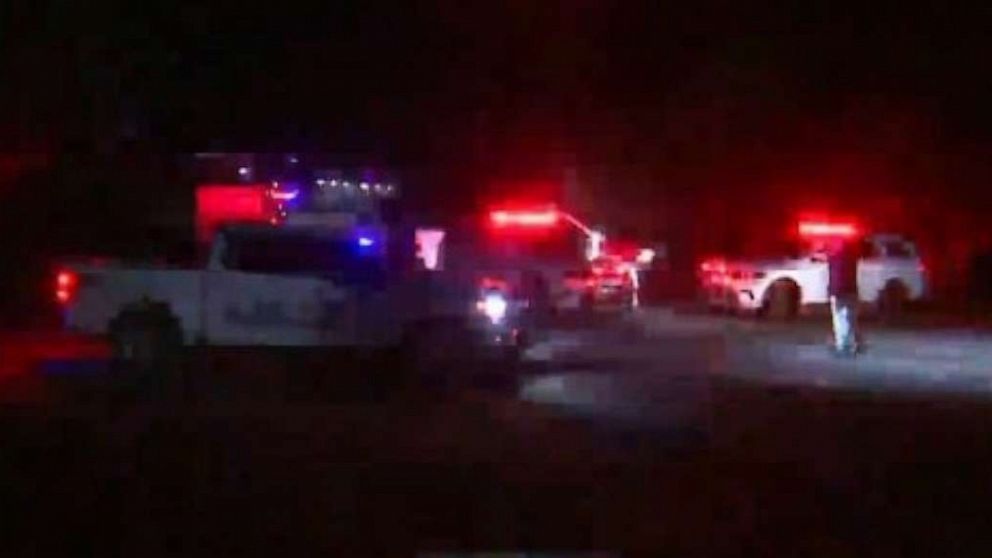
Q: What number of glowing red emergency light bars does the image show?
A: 2